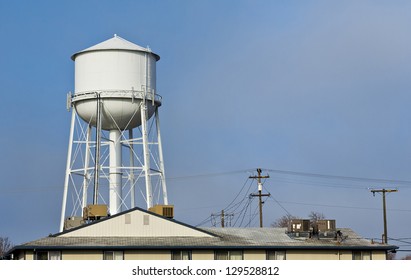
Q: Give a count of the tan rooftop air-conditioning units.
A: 2